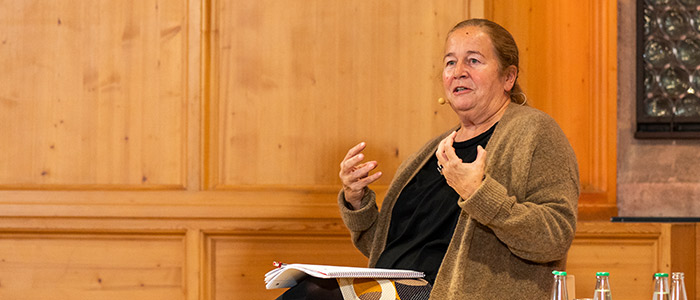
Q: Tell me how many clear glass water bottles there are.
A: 4